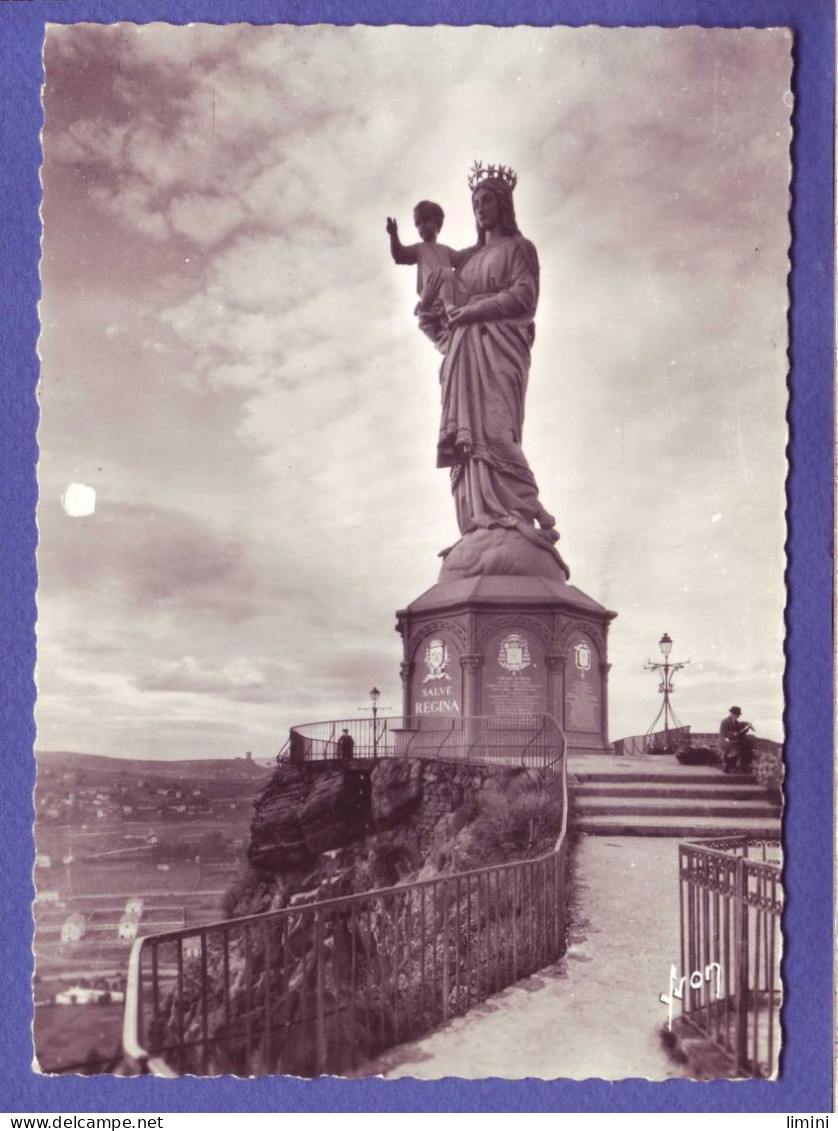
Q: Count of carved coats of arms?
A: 3